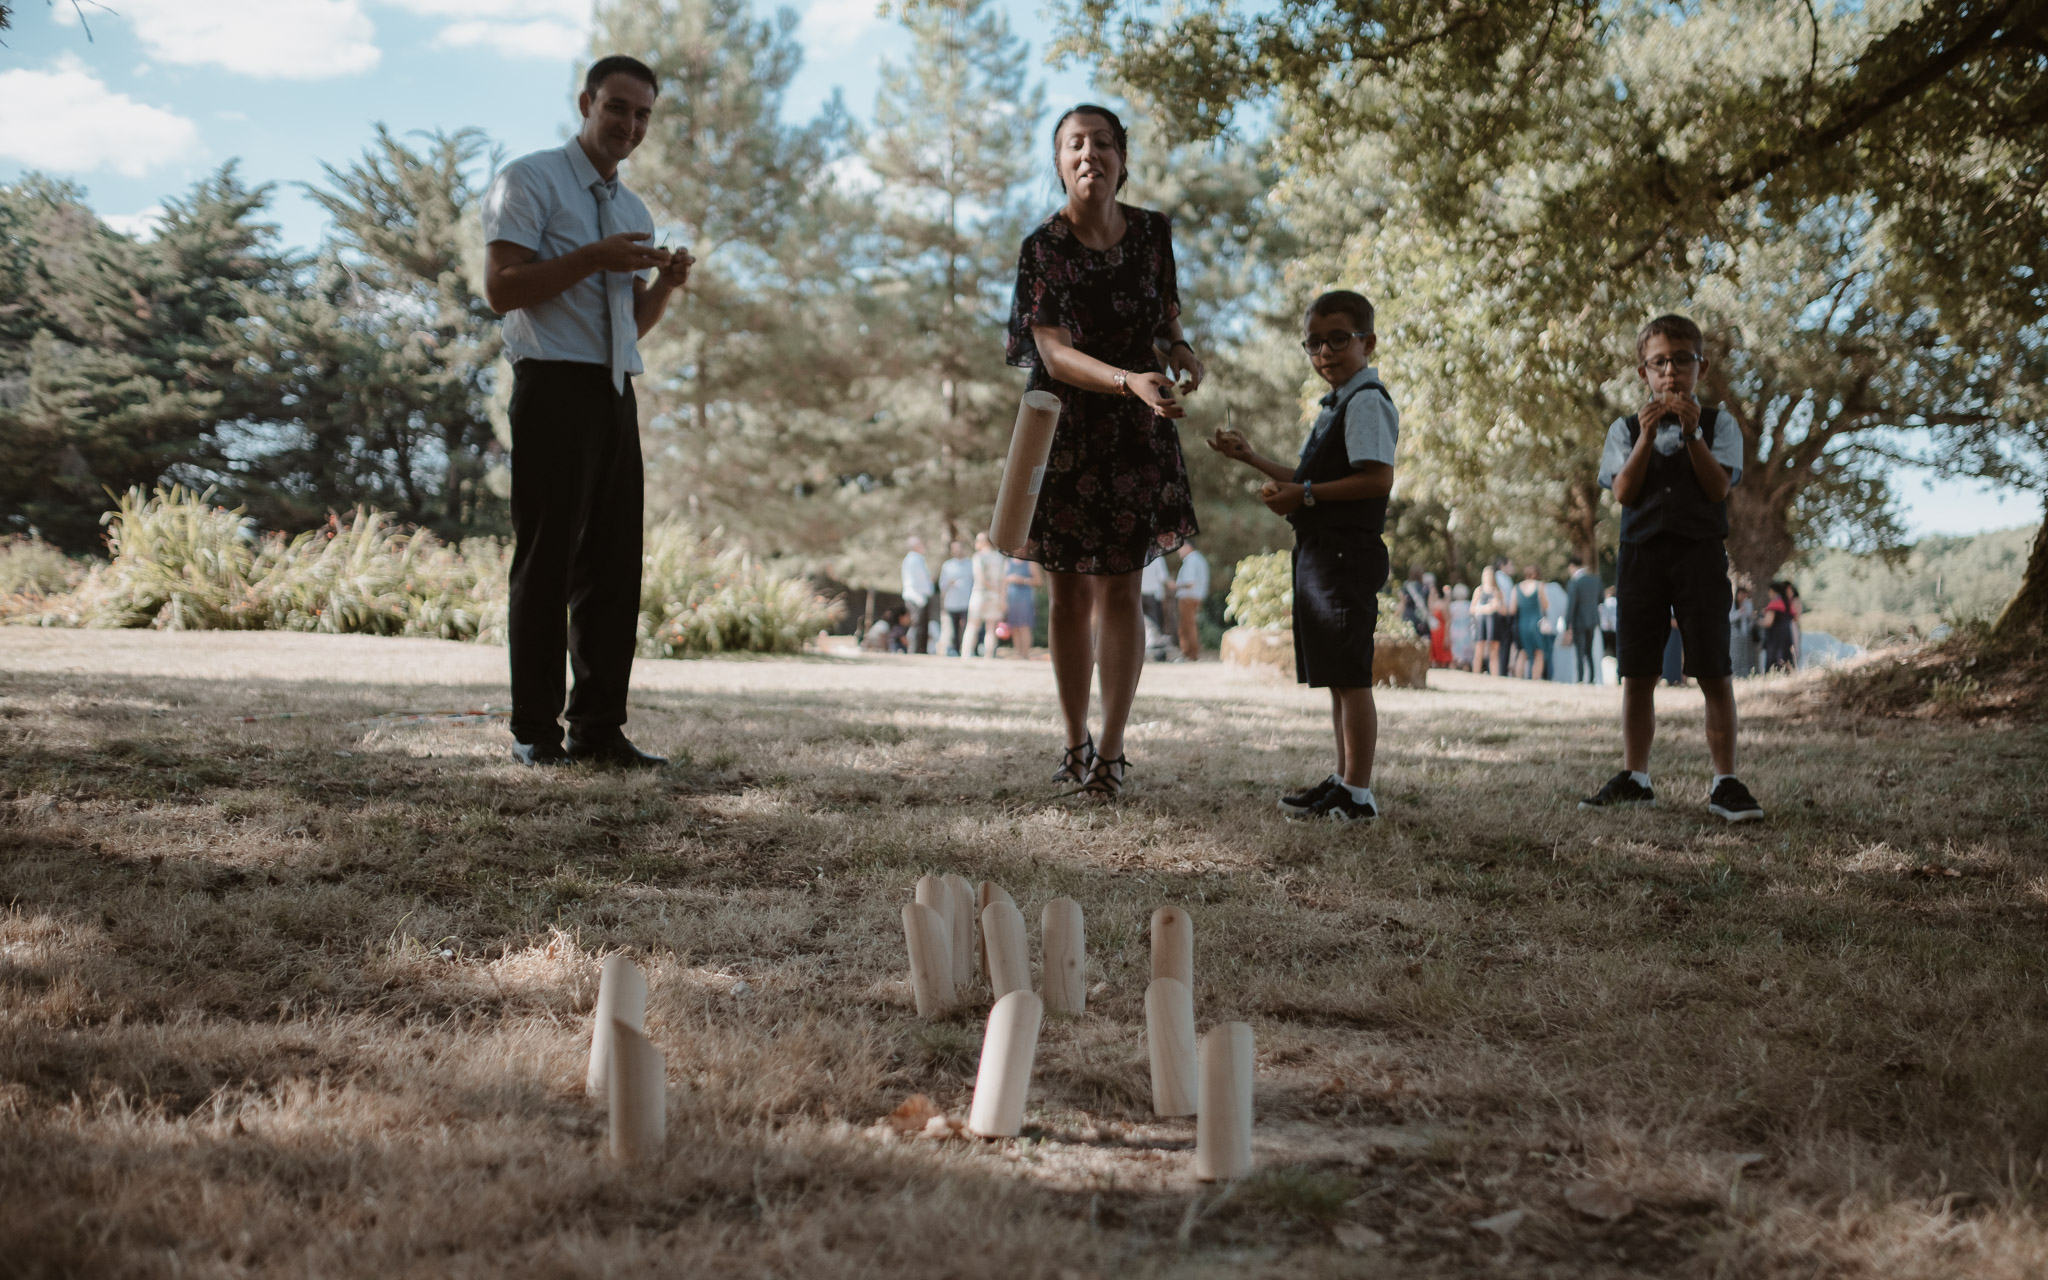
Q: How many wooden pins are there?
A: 12